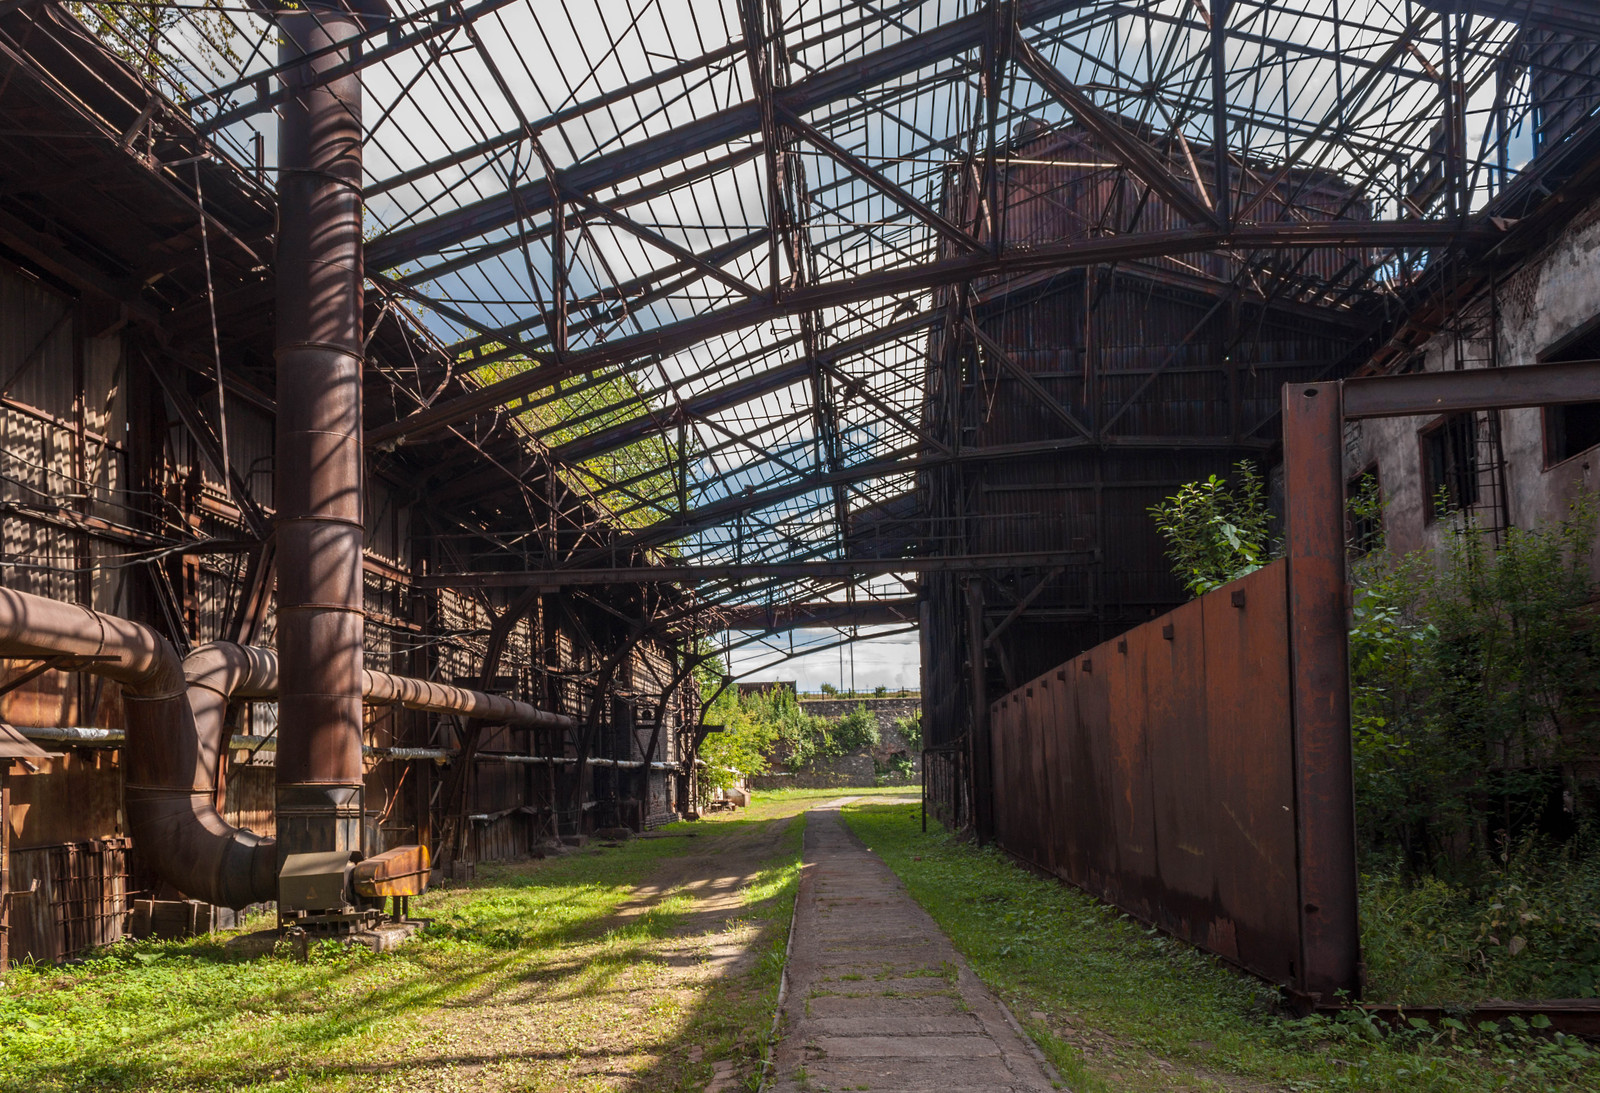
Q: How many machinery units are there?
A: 1